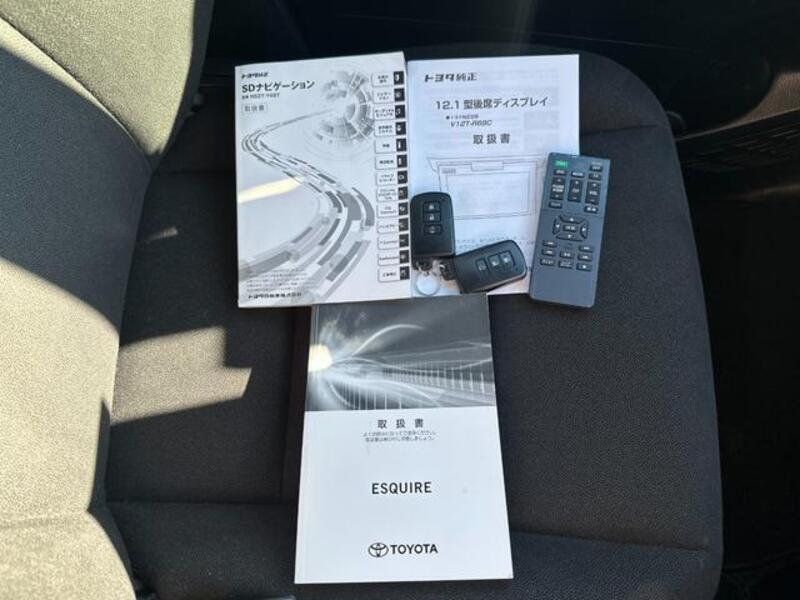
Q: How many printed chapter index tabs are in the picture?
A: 13